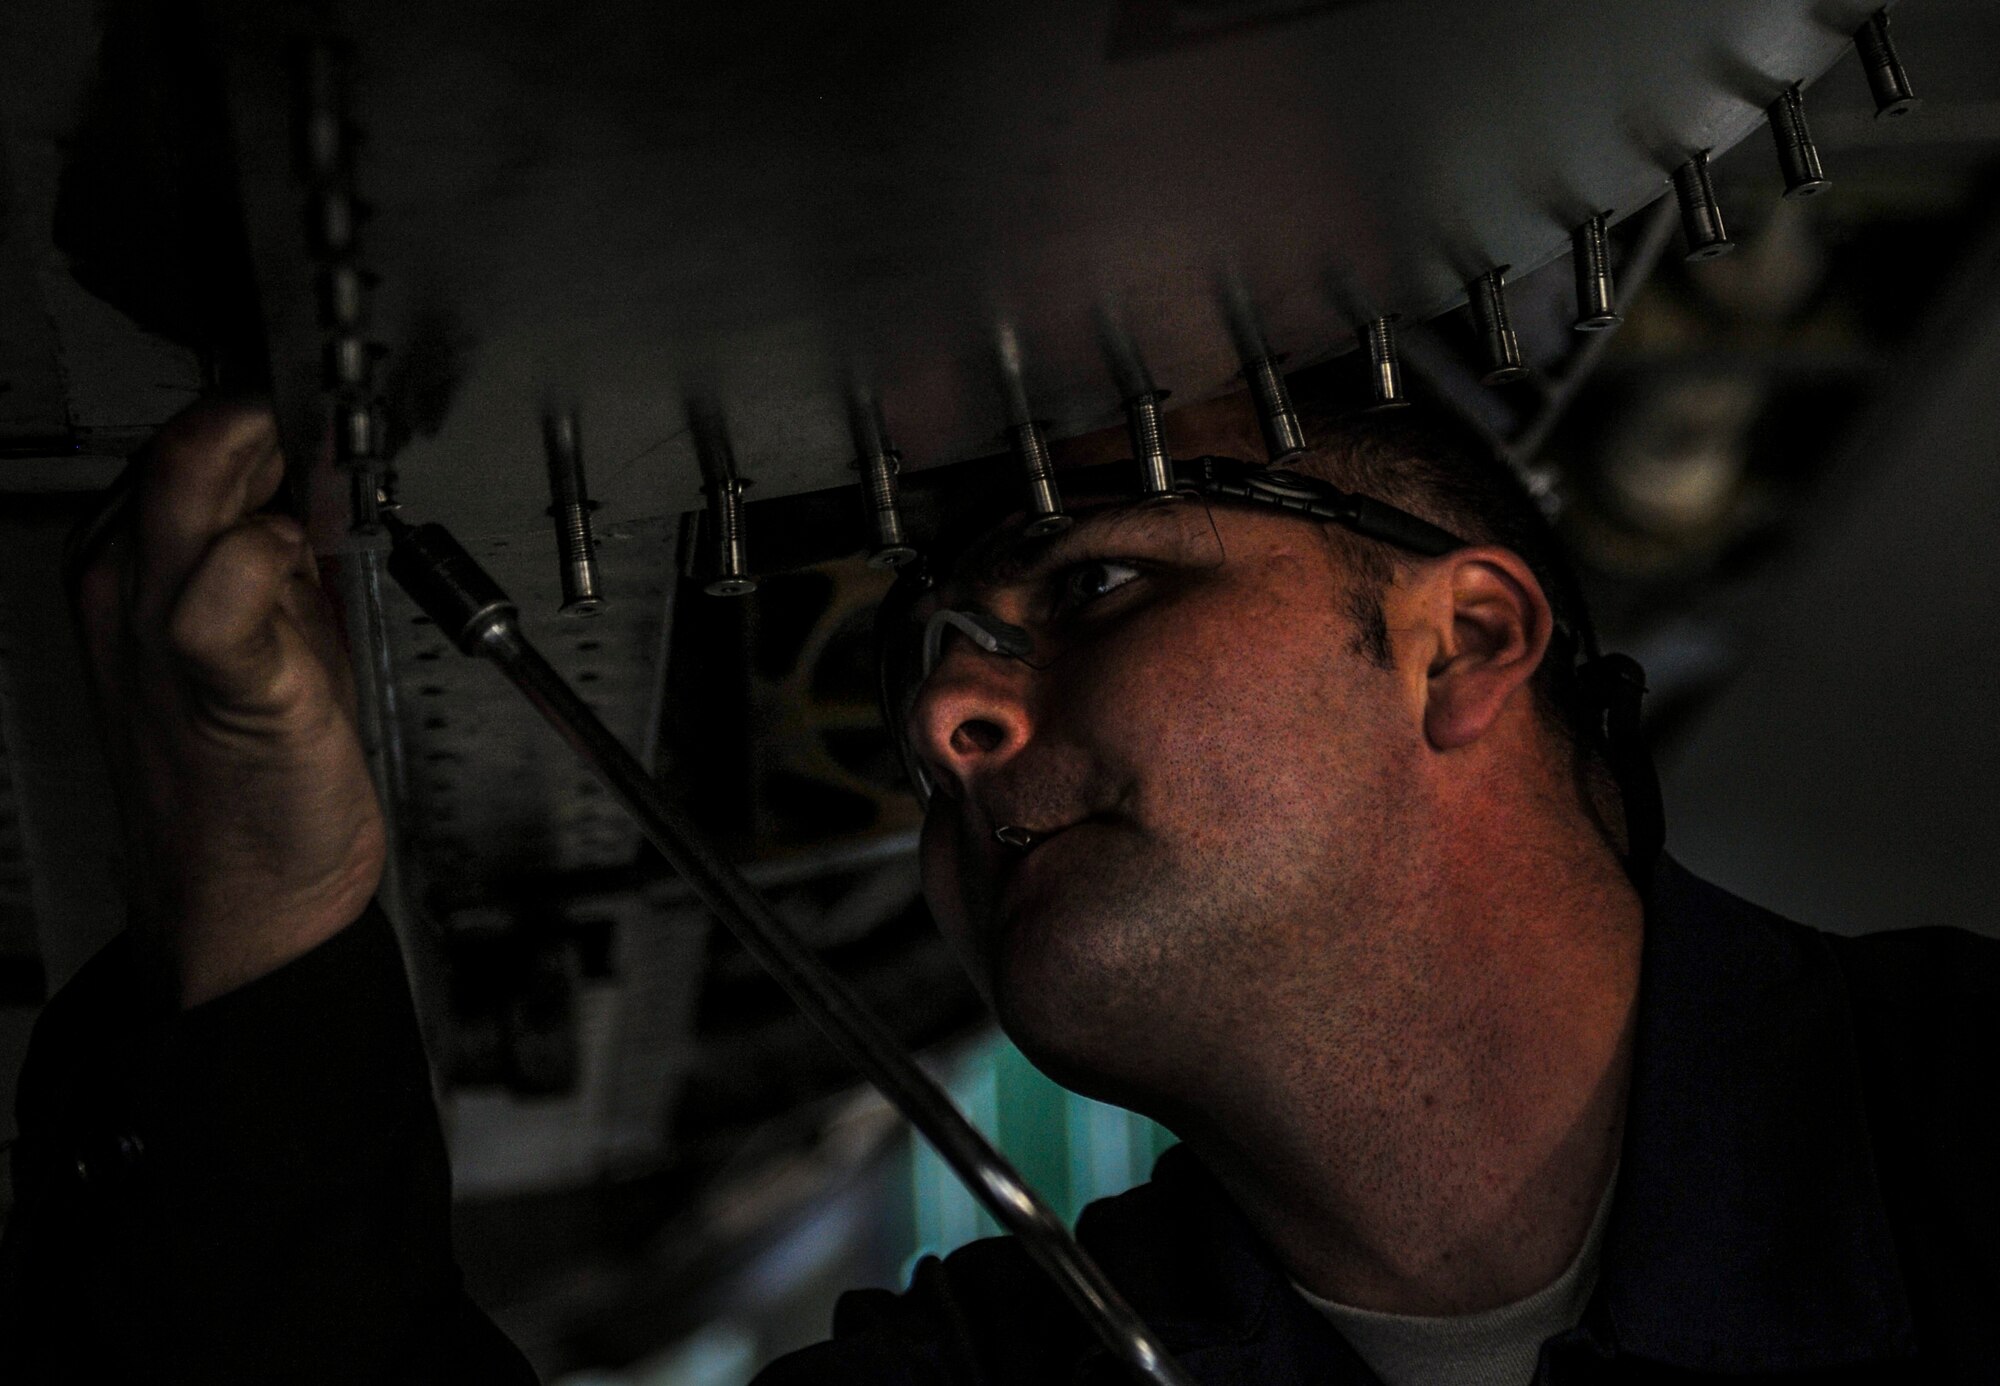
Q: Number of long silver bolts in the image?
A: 12